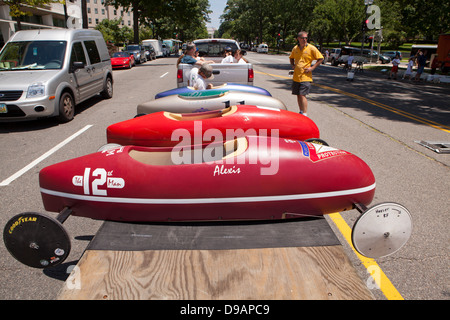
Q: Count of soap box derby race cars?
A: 4